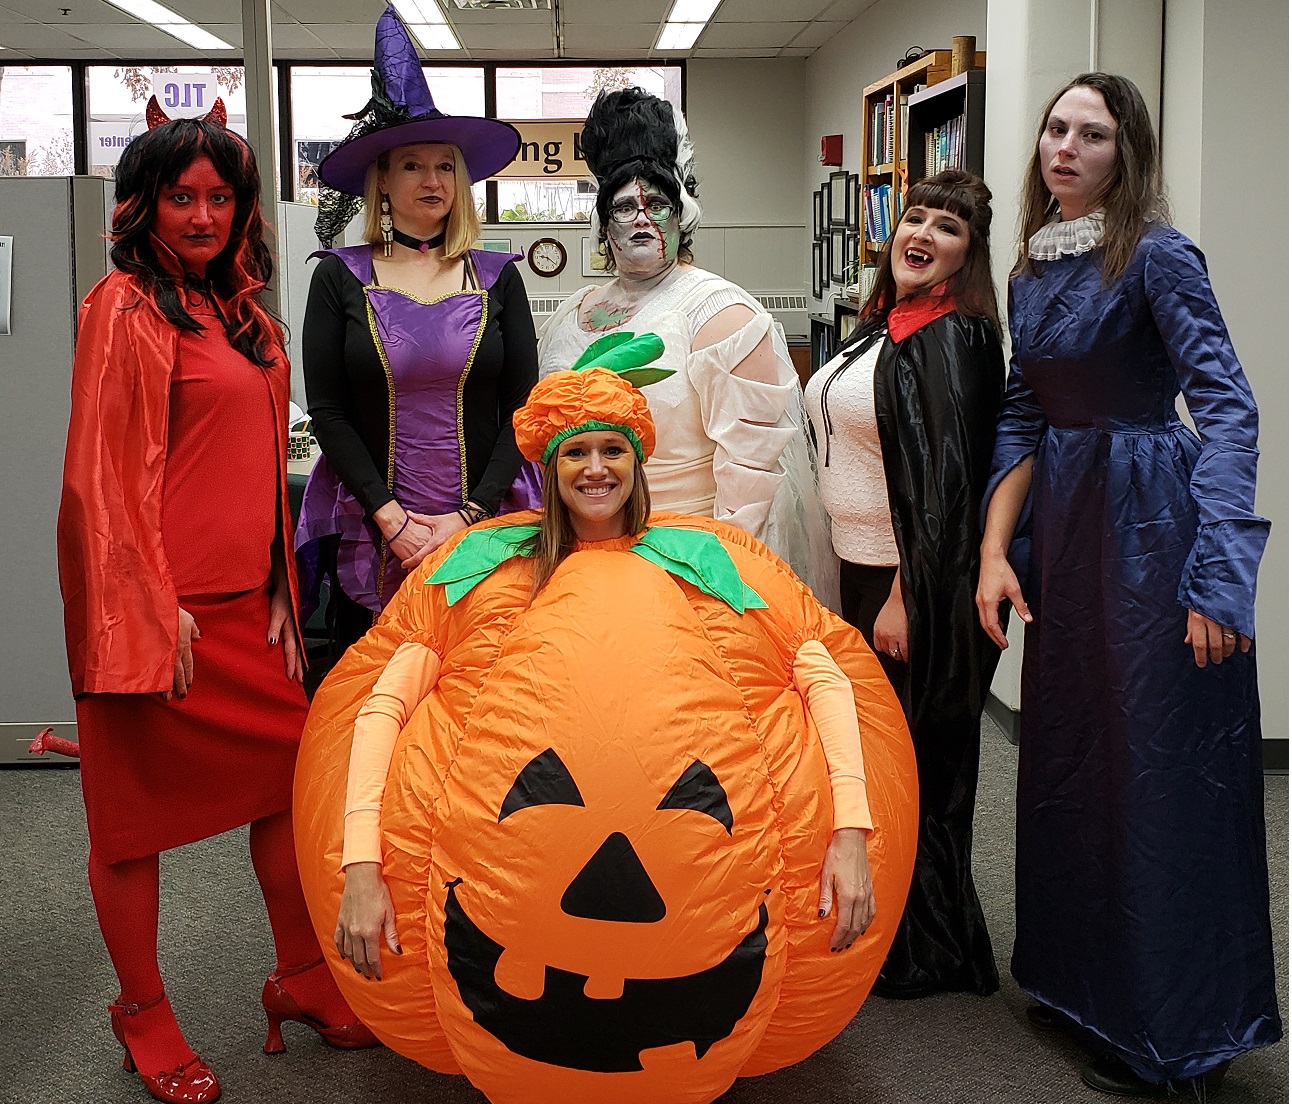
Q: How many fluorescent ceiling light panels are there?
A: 3